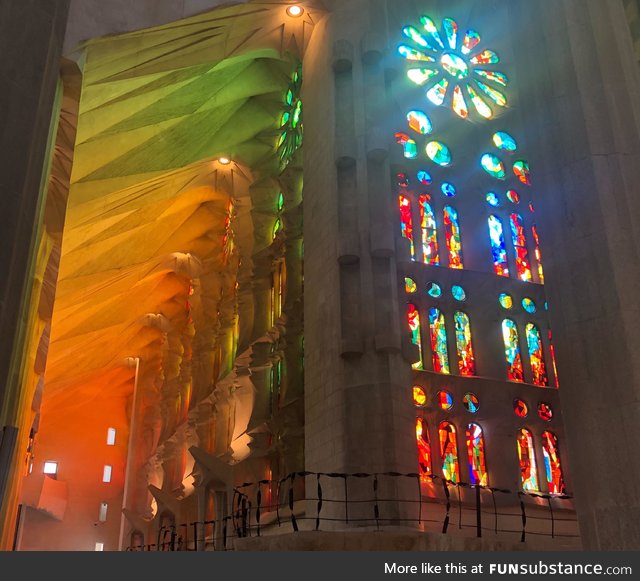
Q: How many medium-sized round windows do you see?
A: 6